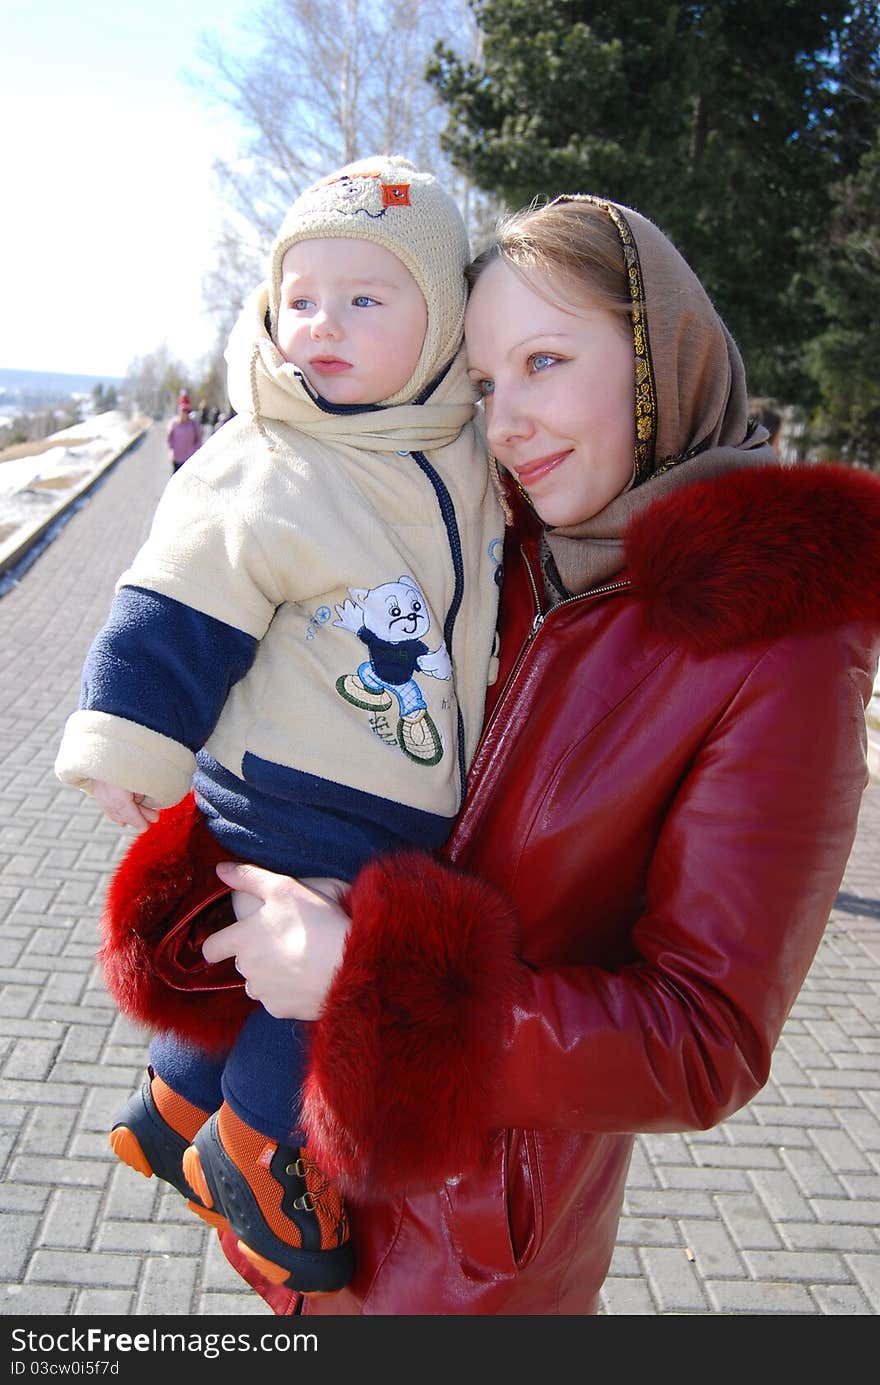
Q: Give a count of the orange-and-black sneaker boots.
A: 2